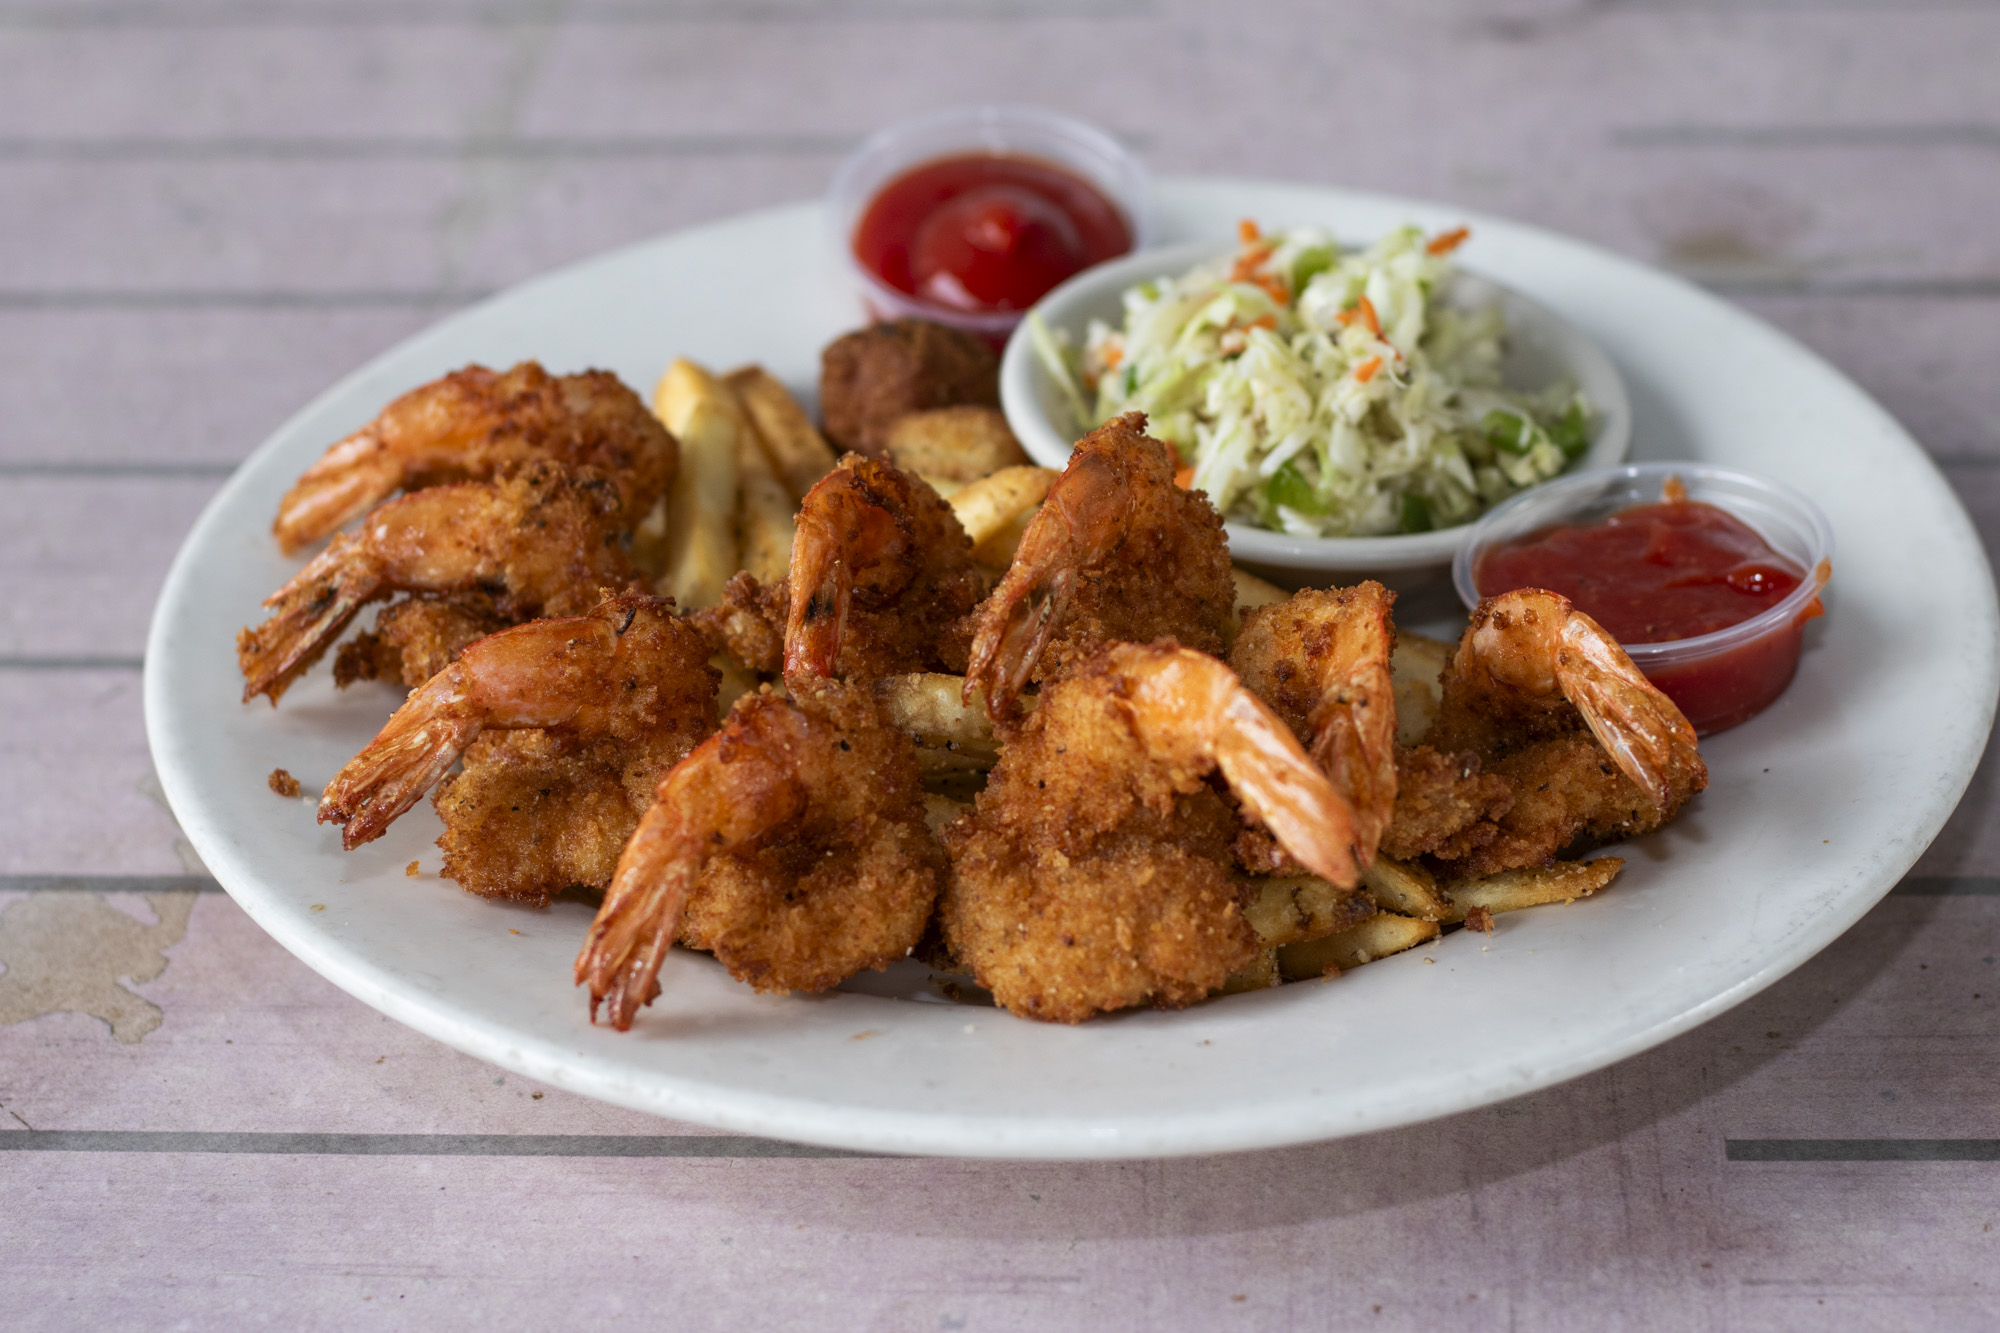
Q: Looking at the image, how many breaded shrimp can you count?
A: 9